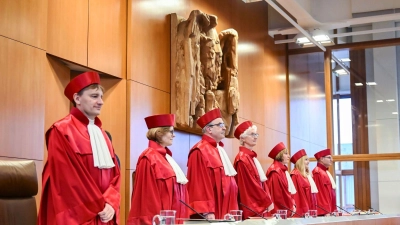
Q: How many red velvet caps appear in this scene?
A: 7